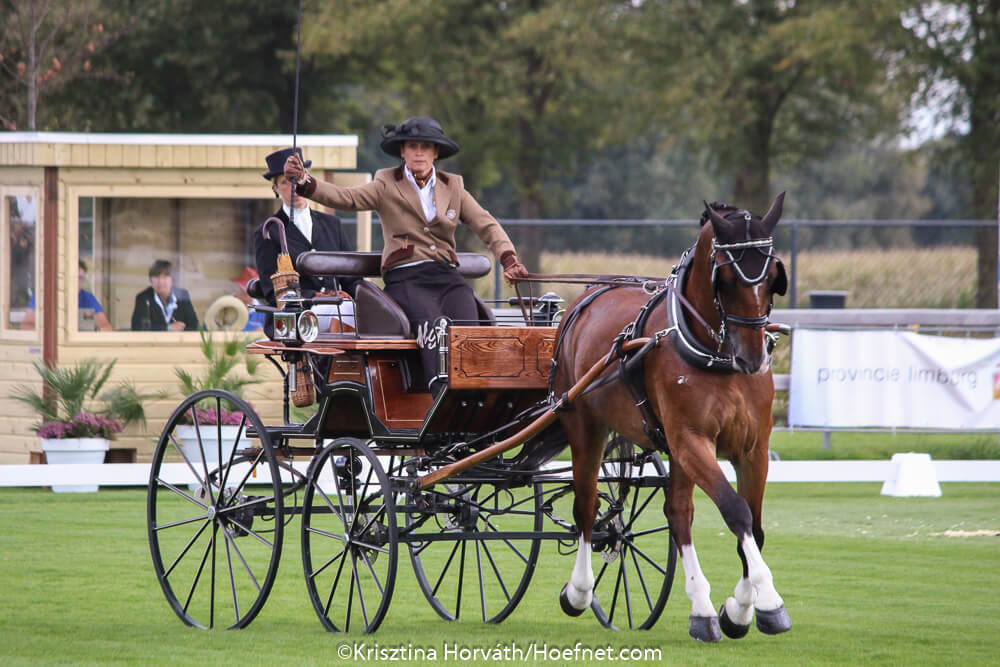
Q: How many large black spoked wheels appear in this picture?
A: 4